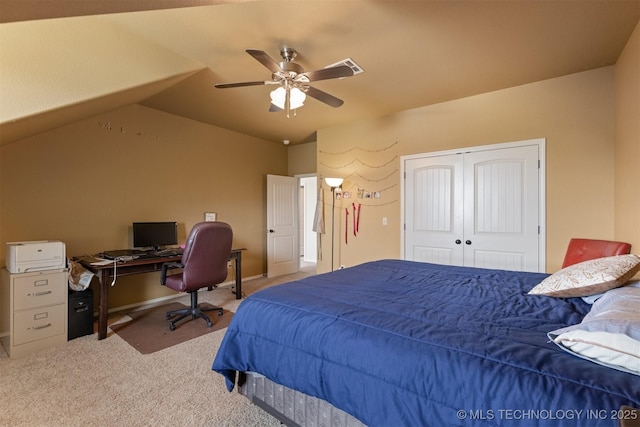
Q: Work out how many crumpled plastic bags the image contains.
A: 1